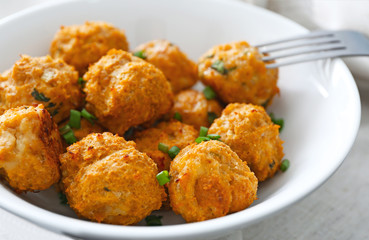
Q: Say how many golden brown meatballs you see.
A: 12